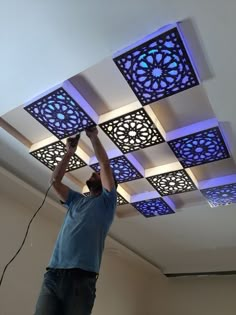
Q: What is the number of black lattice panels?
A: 10